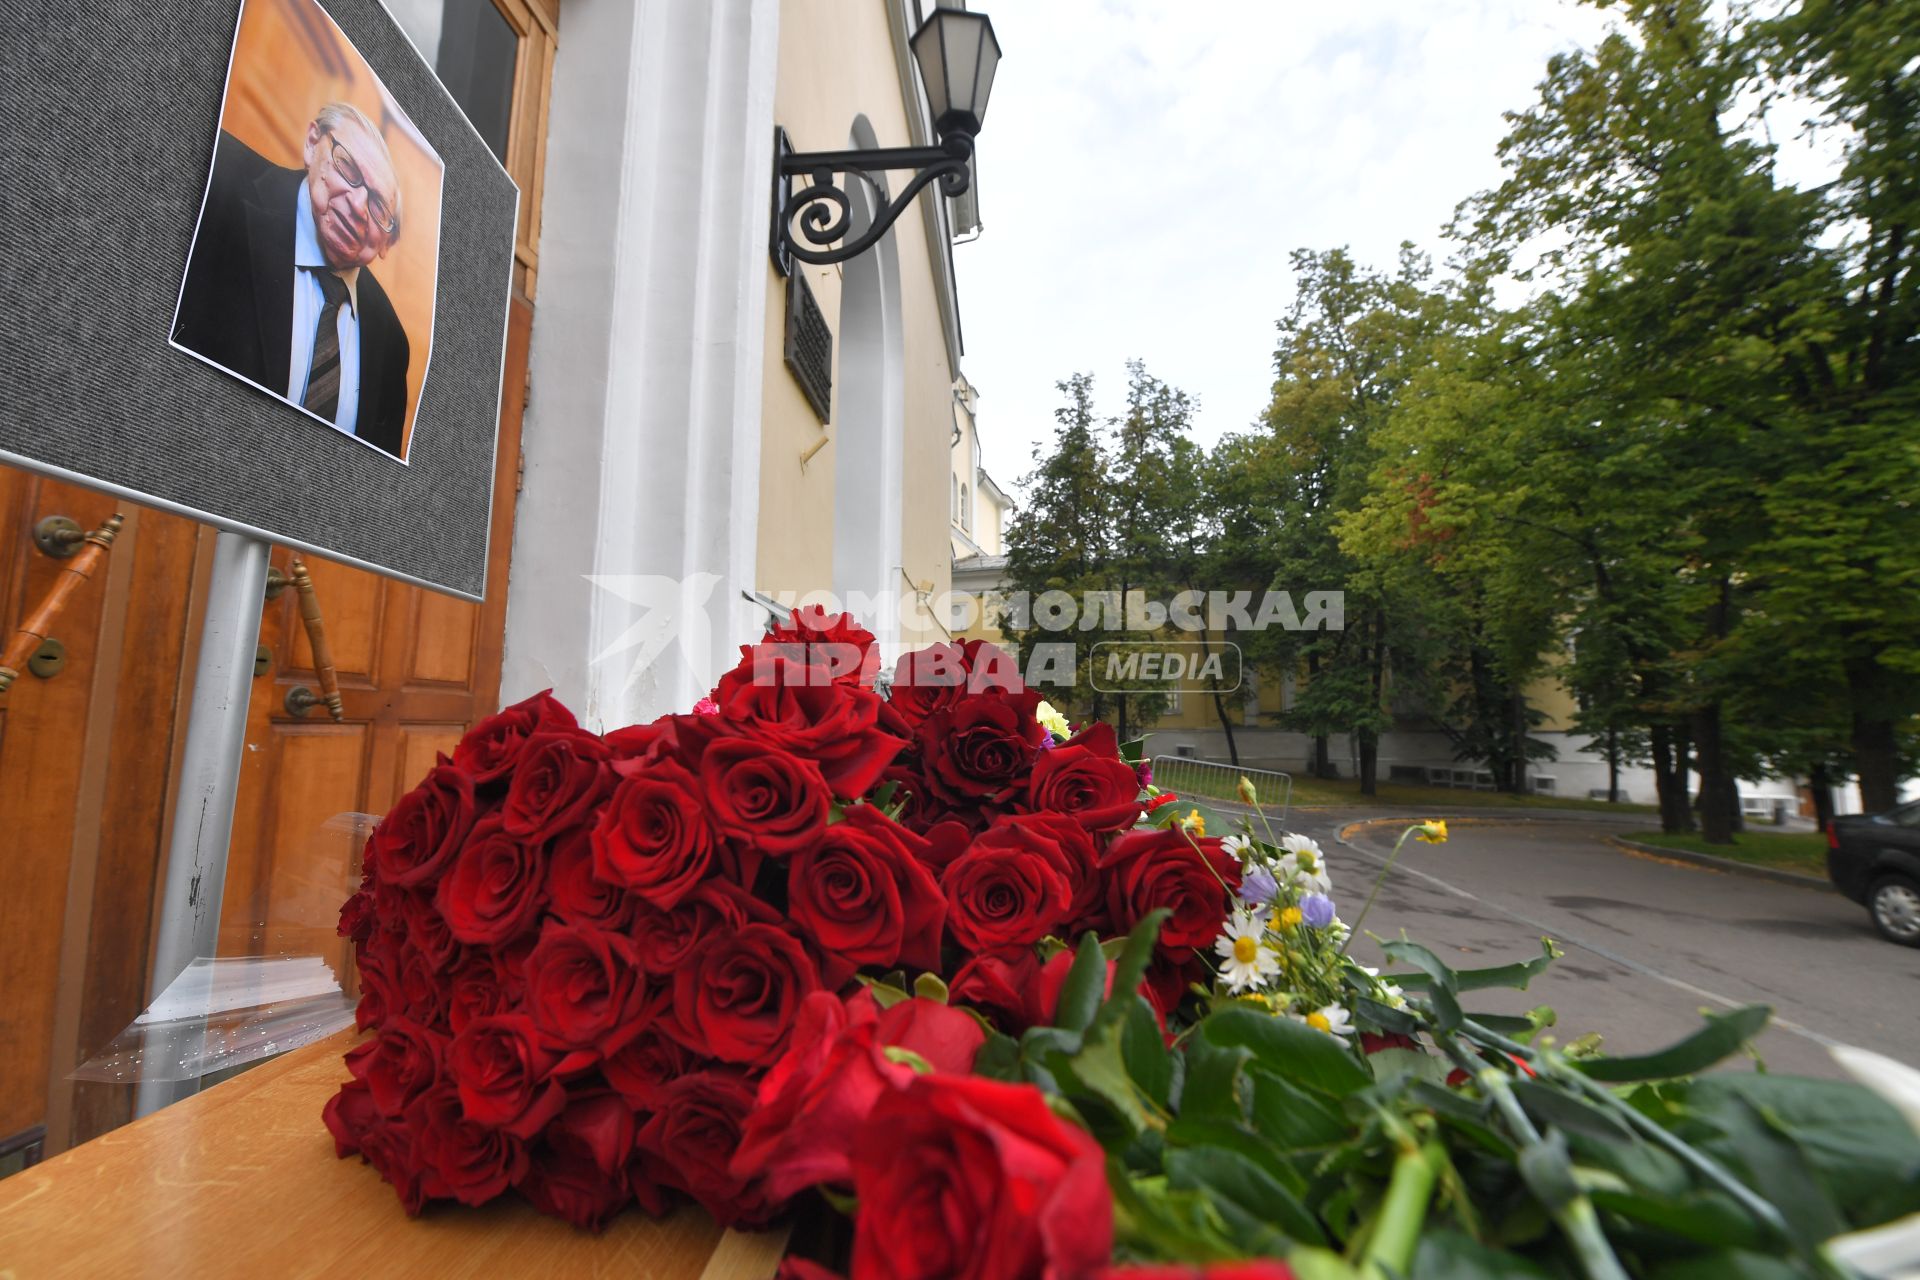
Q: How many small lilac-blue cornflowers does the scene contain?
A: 2